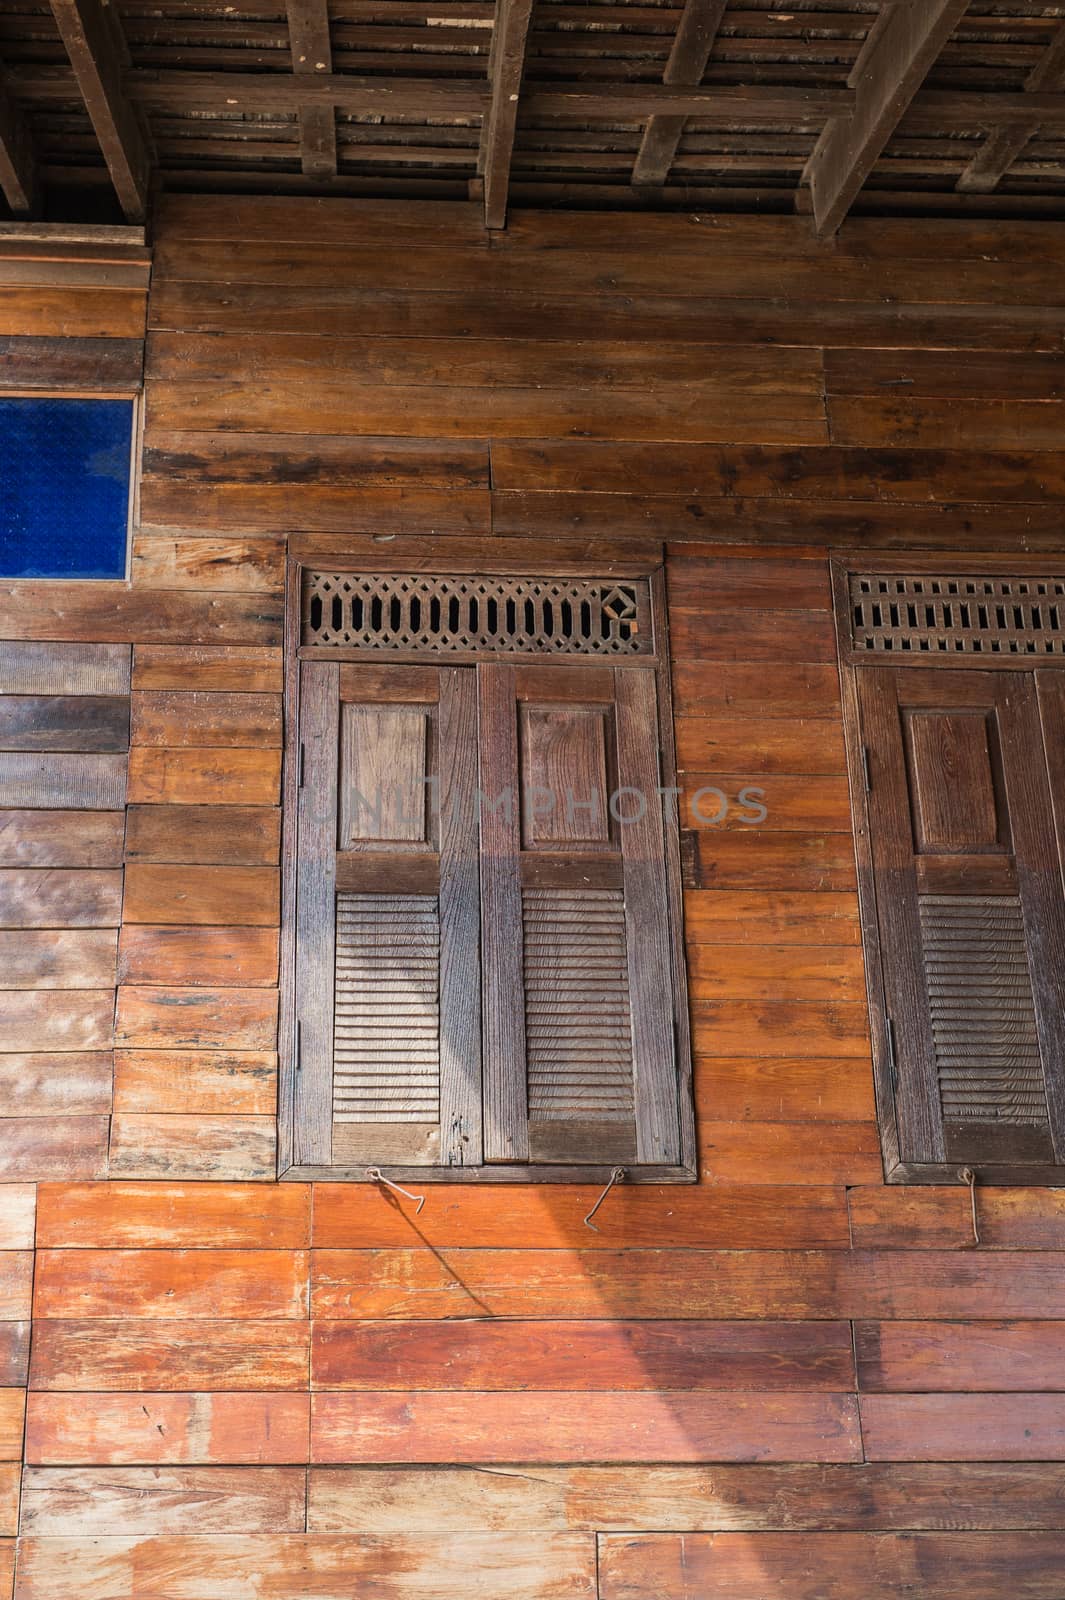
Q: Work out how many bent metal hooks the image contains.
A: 3